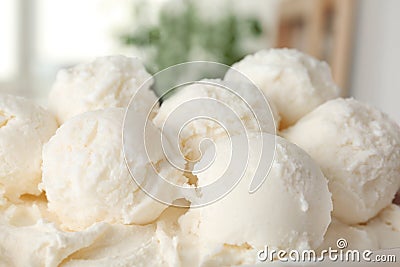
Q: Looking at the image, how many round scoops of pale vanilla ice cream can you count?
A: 7